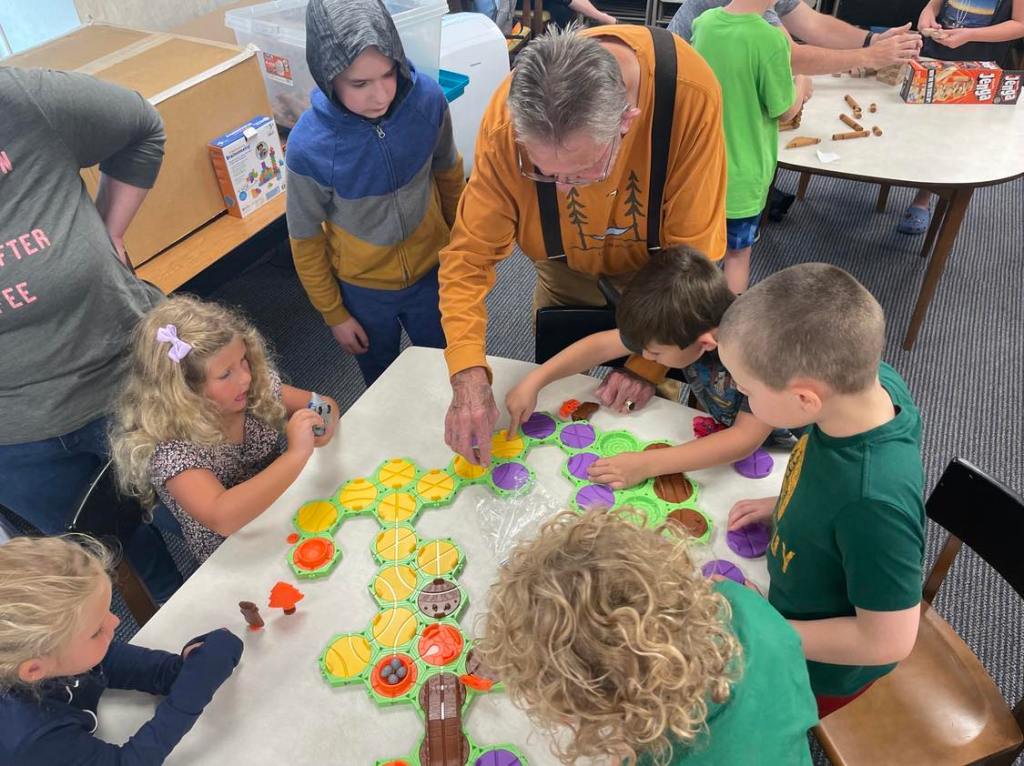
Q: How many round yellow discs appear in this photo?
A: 12